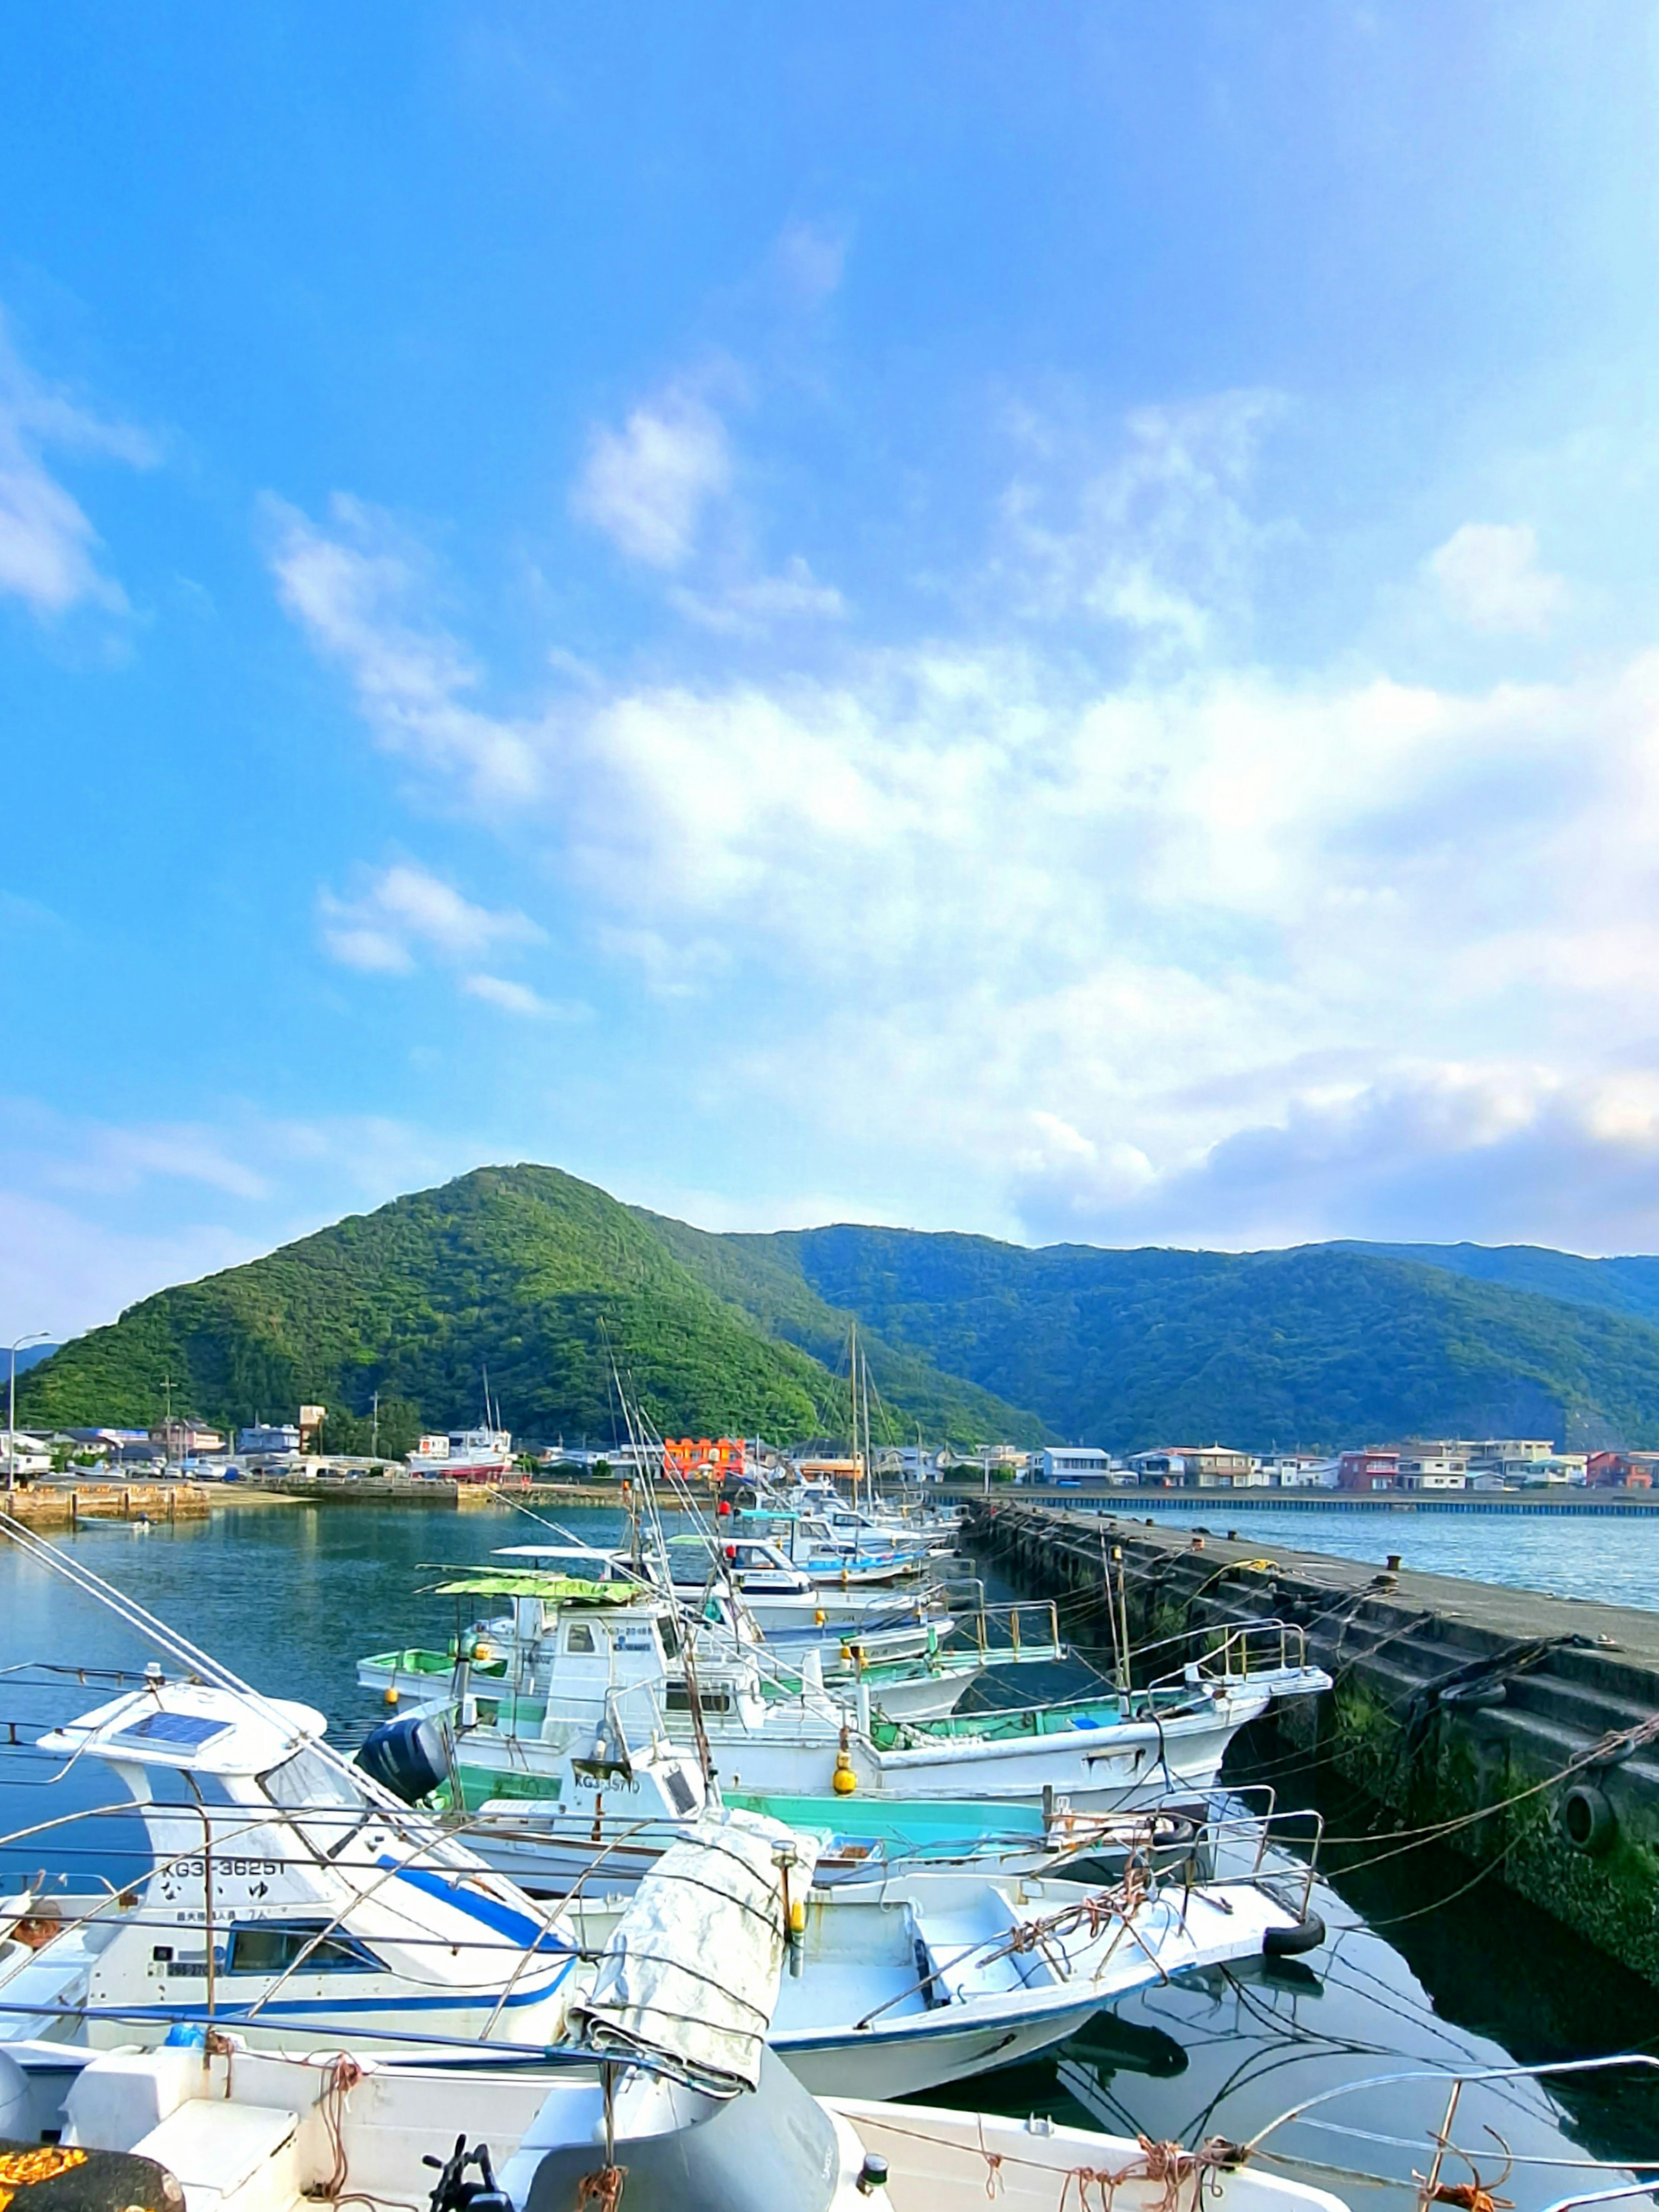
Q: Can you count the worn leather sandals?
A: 0